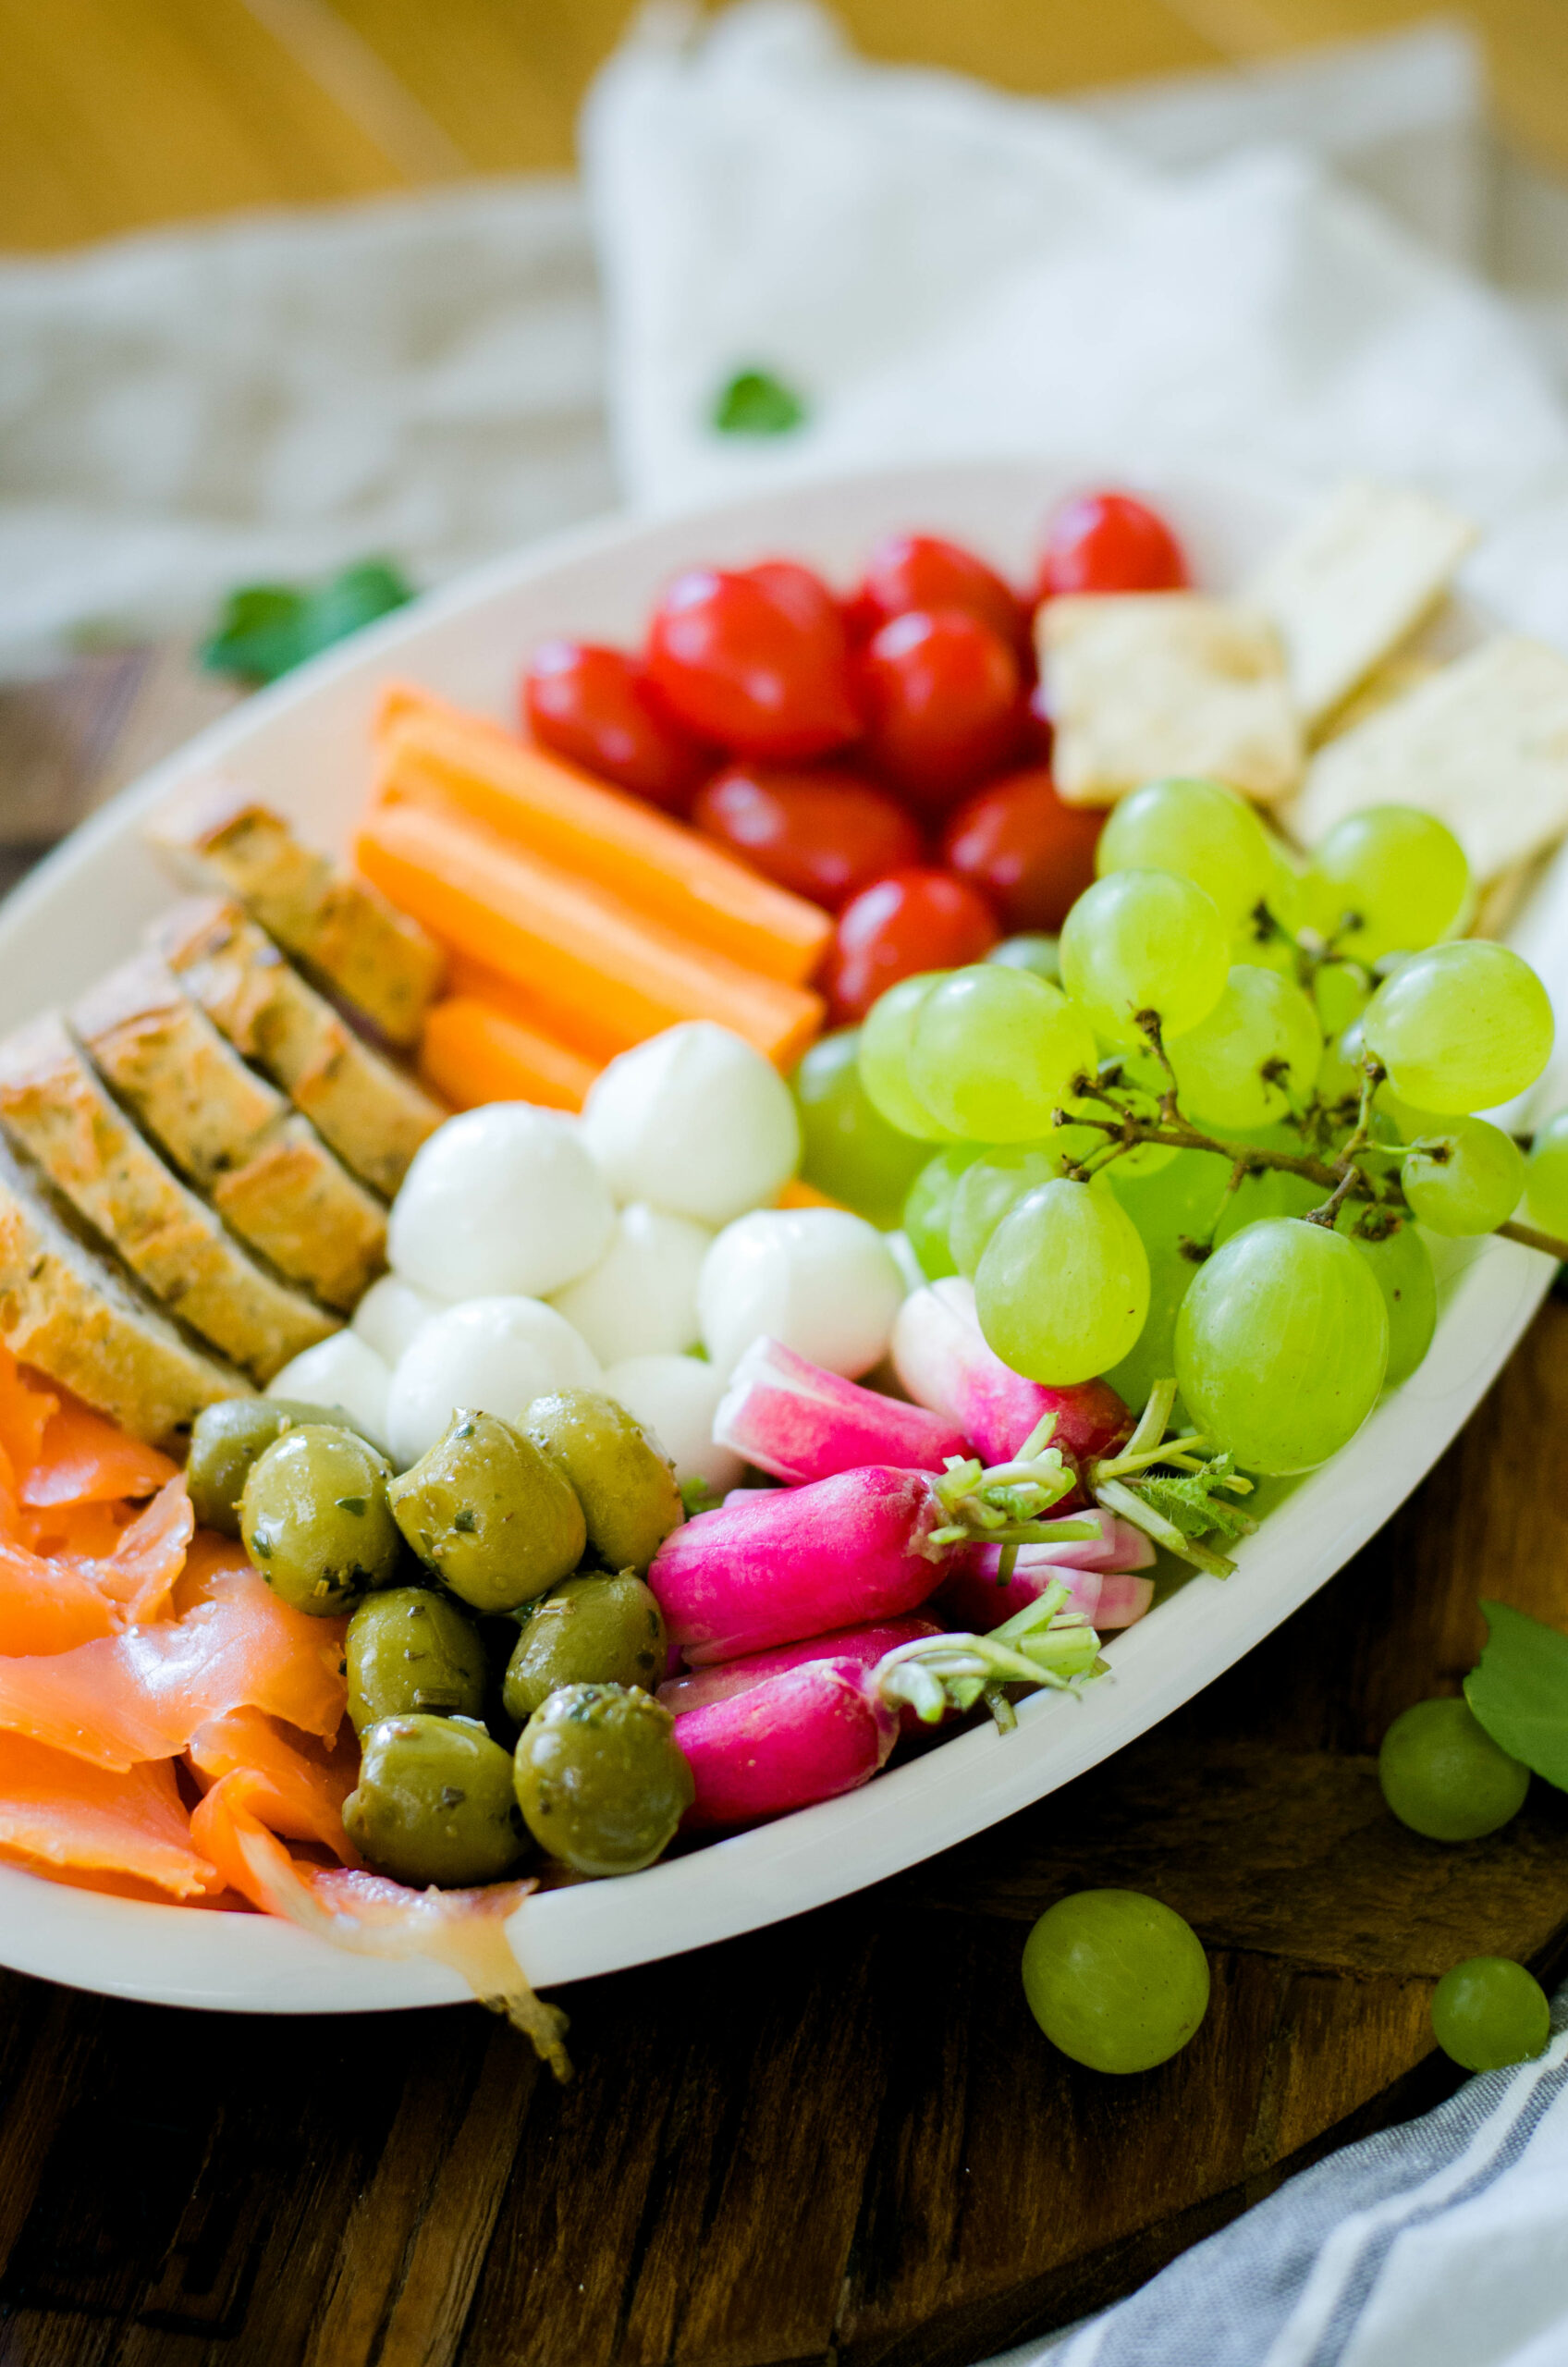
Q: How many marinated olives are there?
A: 8